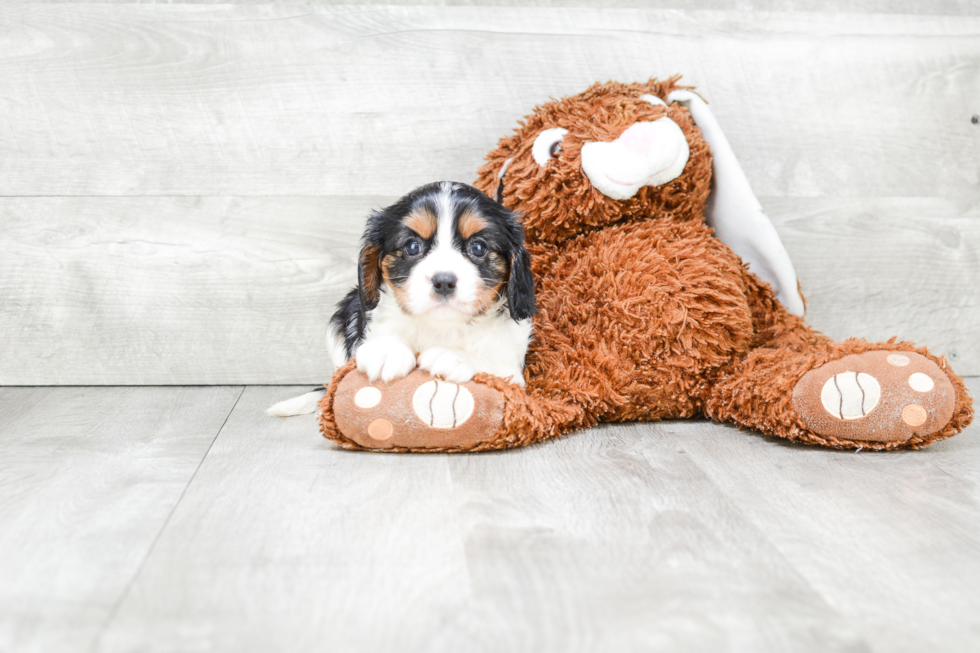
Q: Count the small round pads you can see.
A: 5